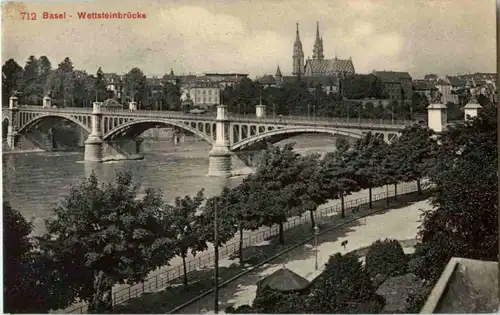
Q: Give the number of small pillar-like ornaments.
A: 8